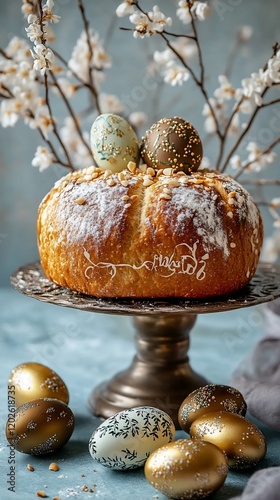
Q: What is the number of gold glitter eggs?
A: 5